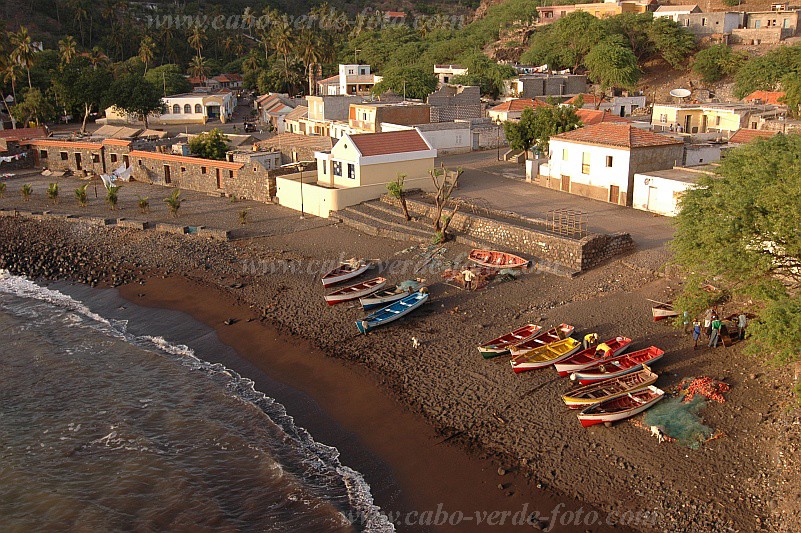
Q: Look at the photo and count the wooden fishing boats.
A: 13